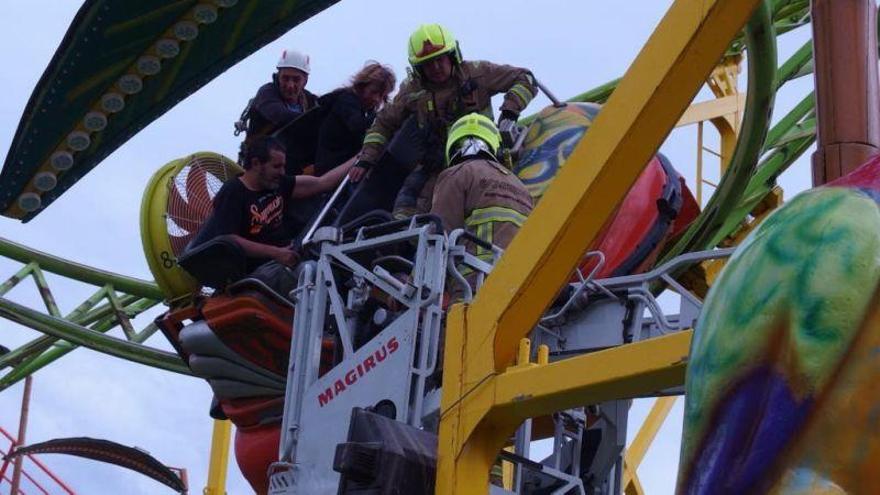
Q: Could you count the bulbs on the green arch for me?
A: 12